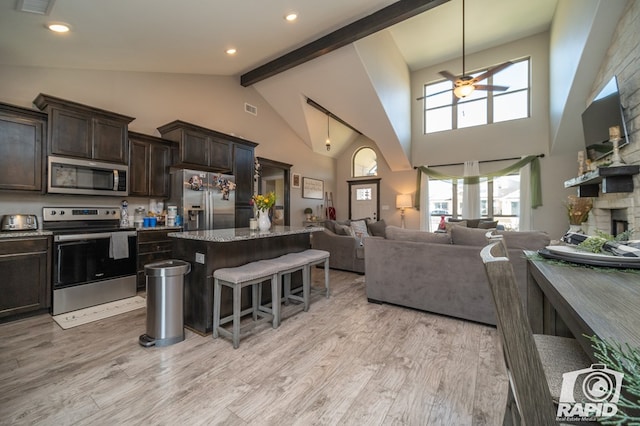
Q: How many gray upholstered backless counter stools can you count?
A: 3